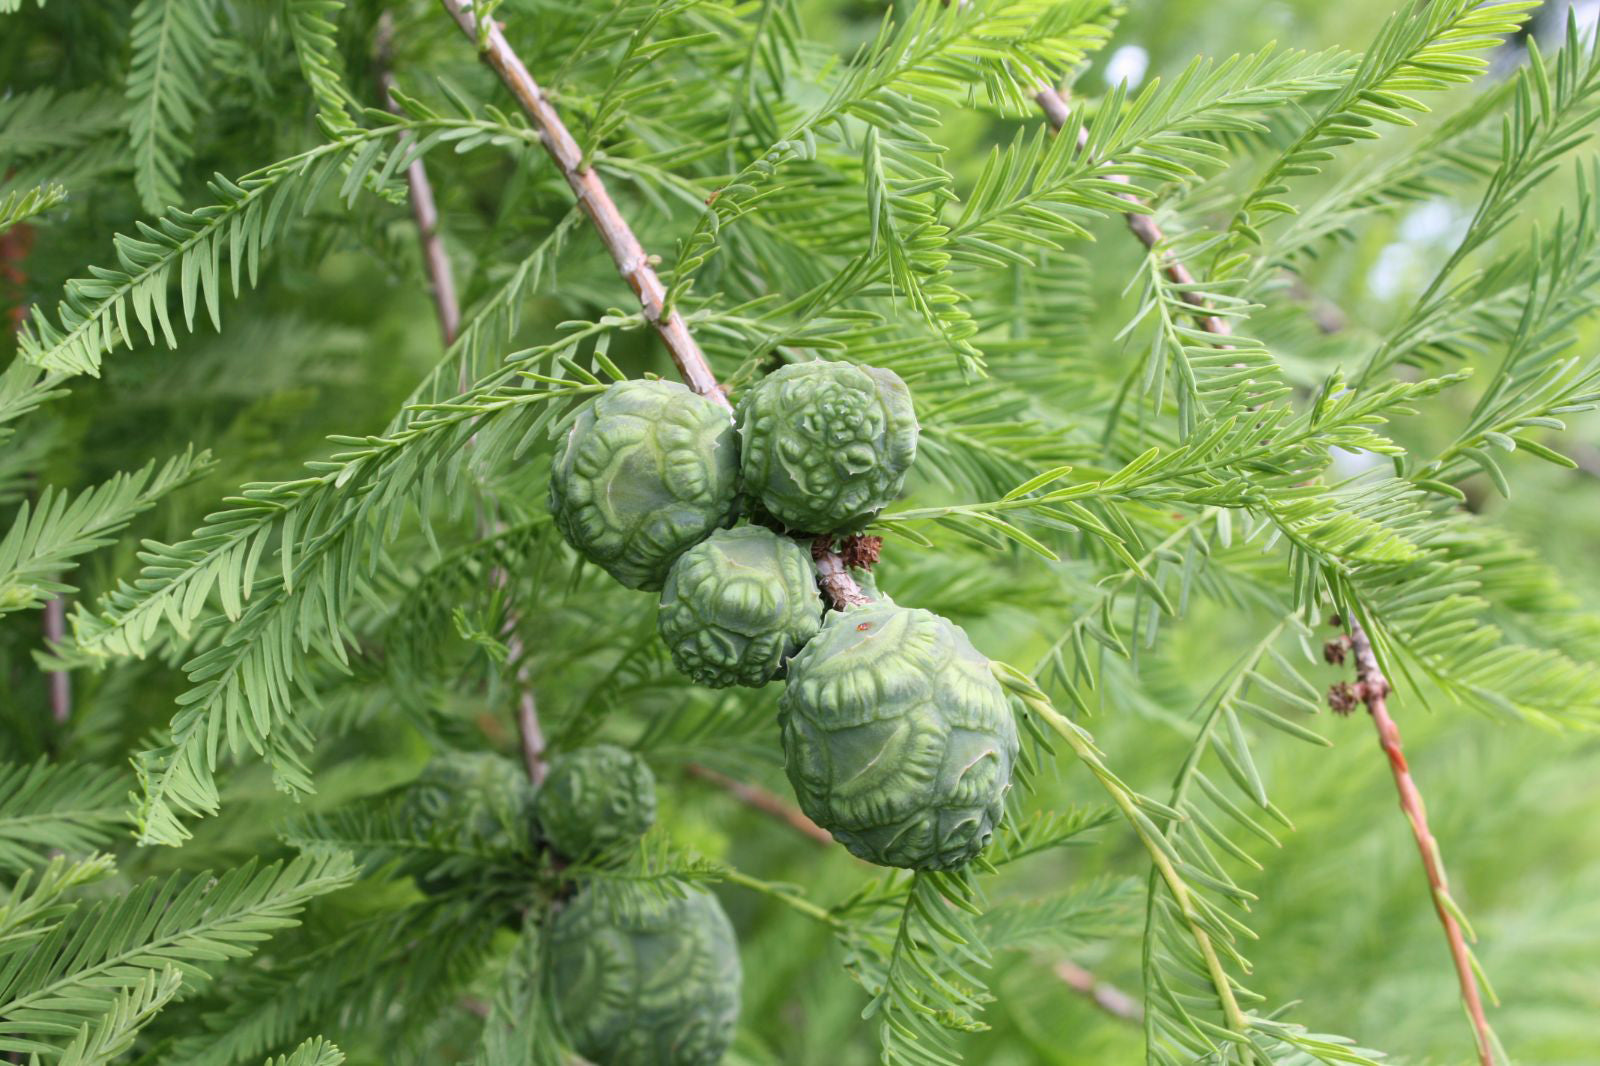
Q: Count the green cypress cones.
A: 7